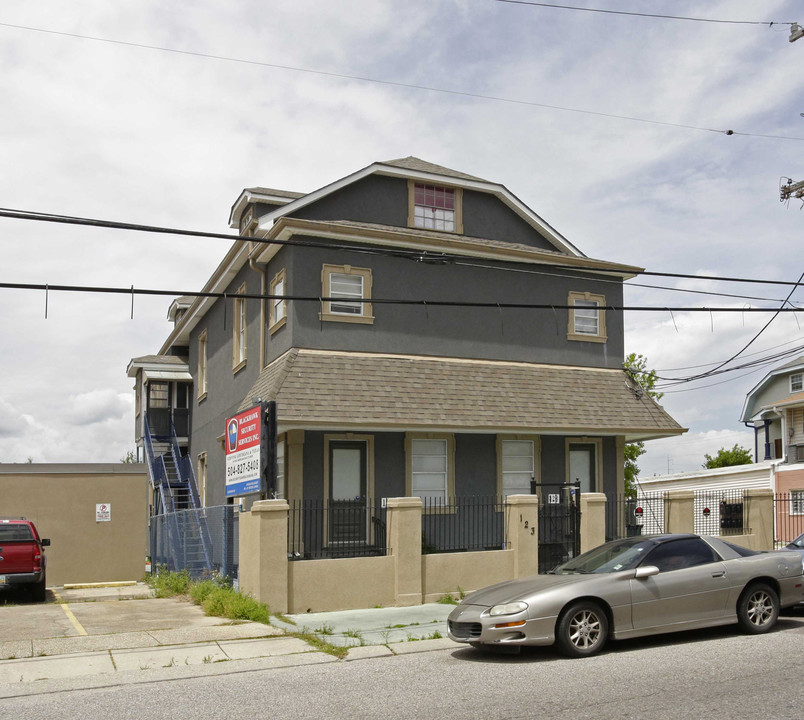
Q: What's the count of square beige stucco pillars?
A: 6